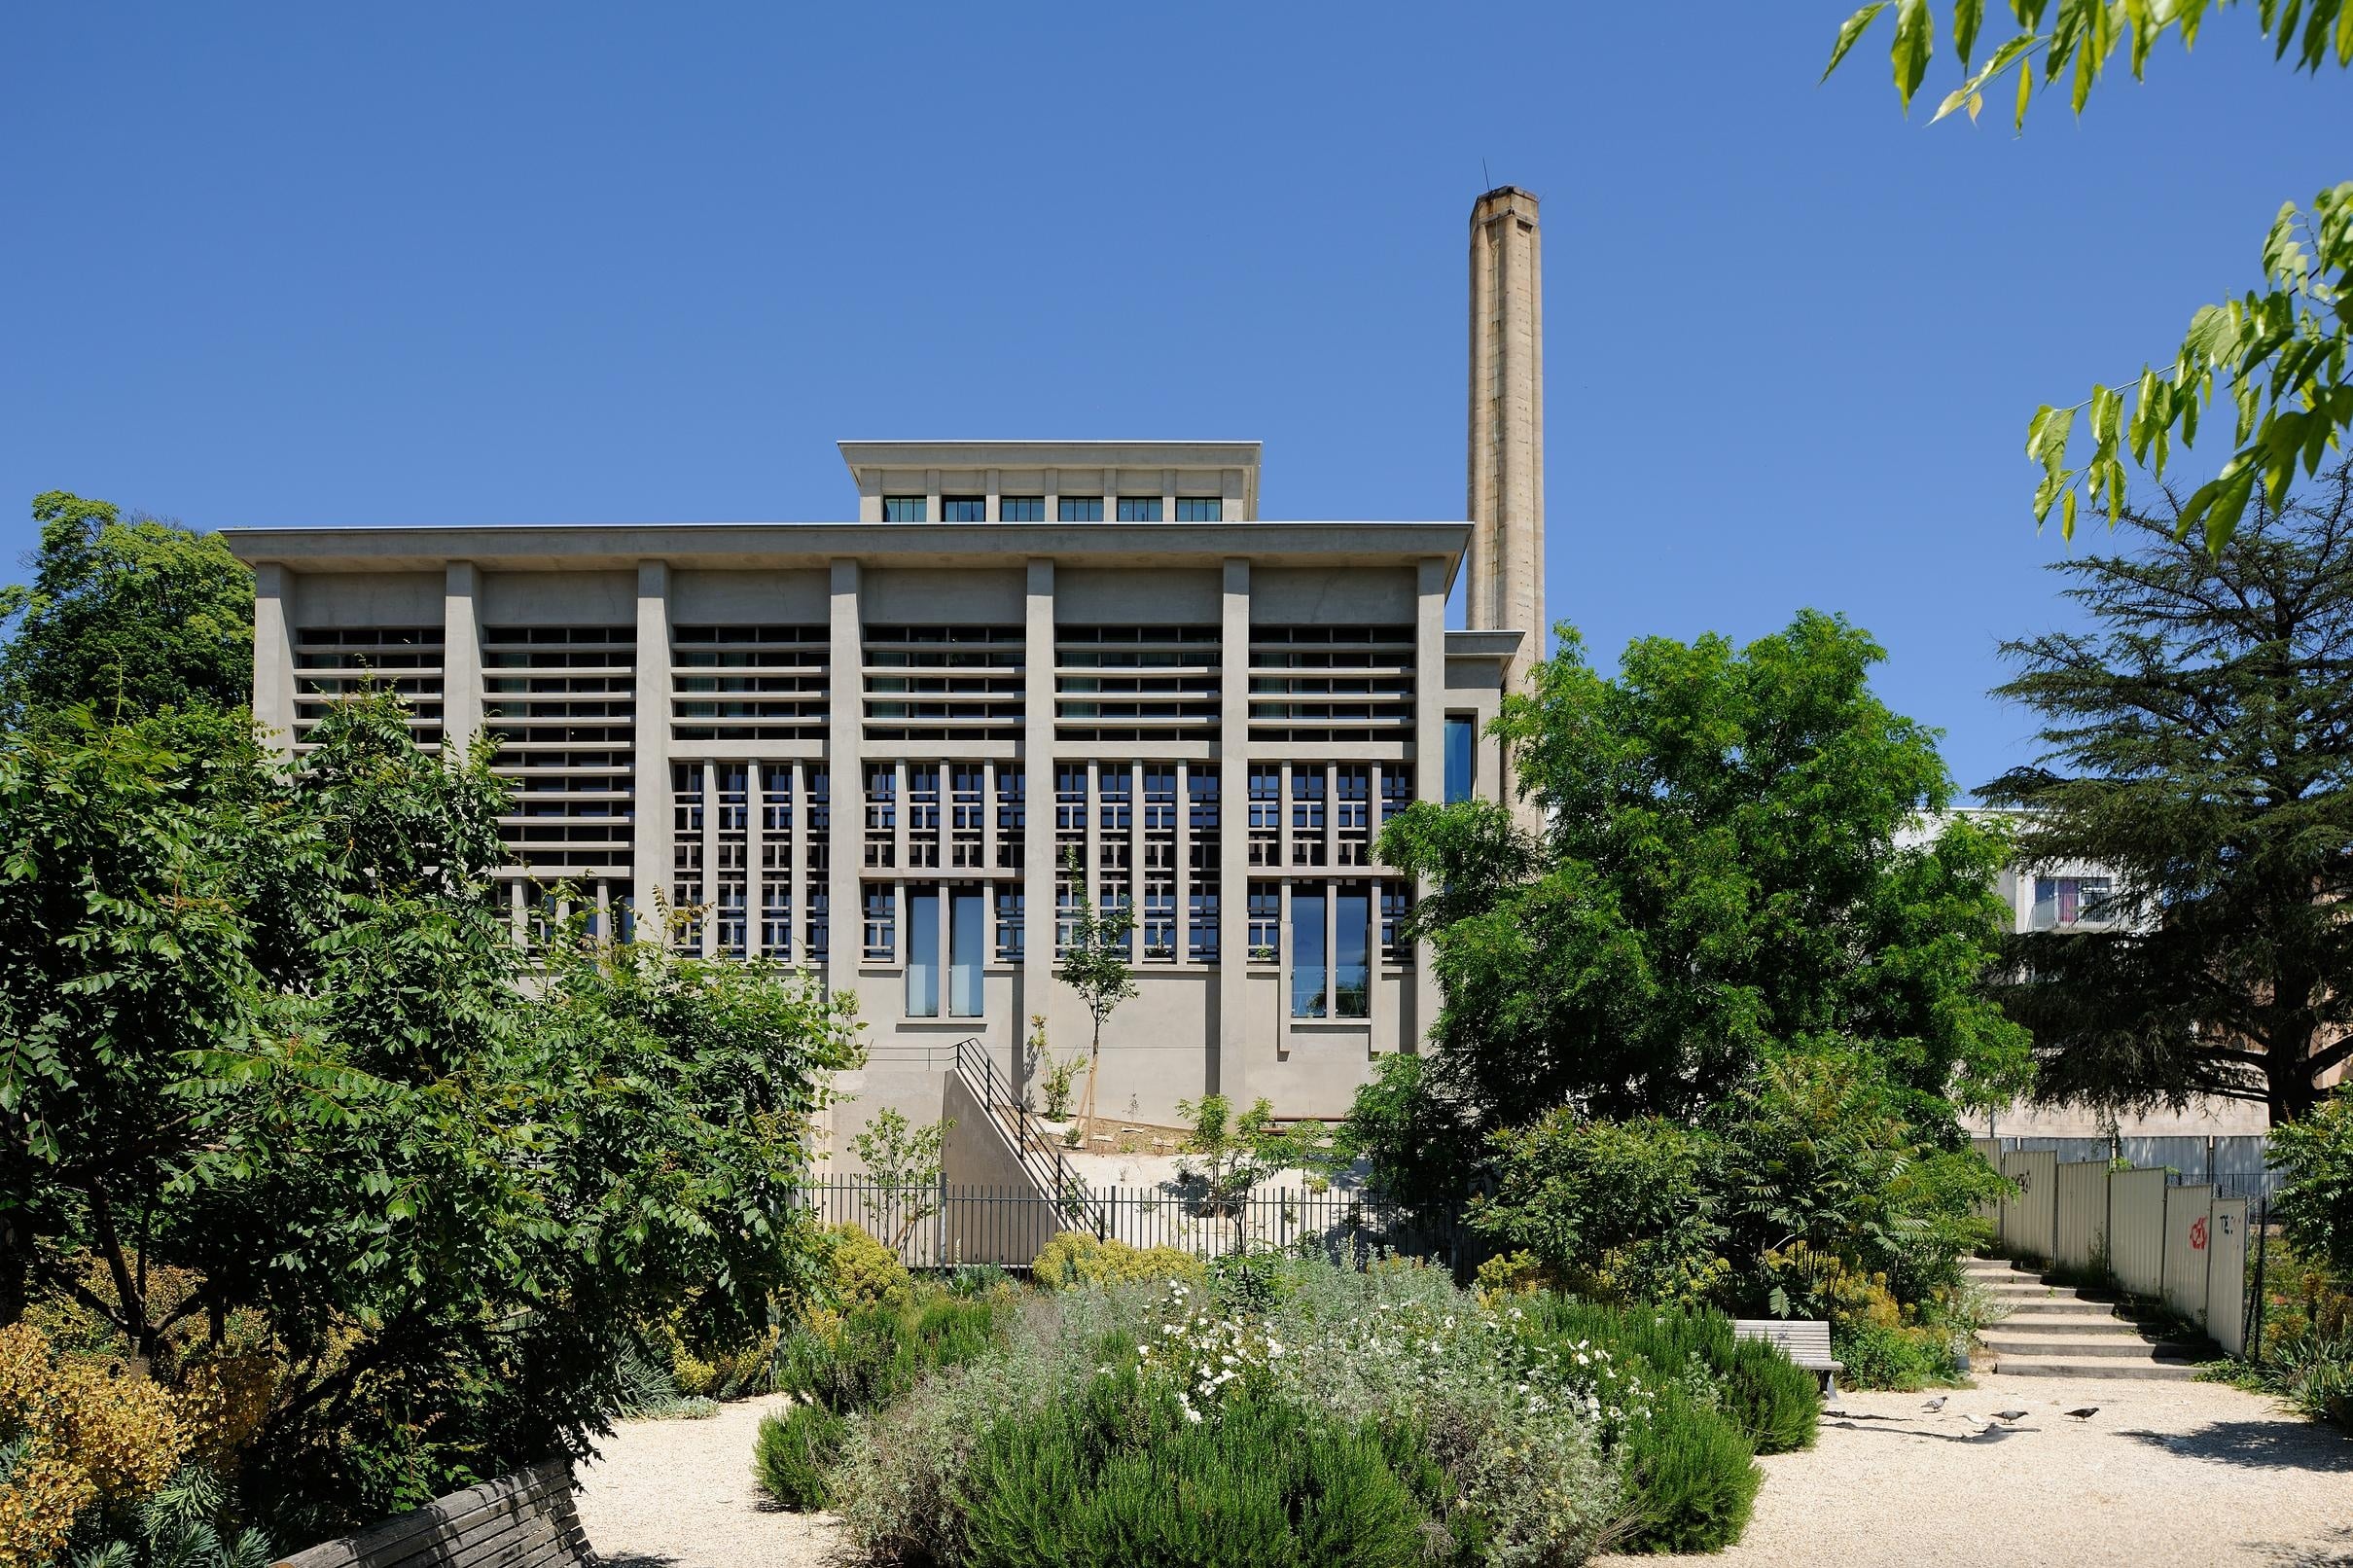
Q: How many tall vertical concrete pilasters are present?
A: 7